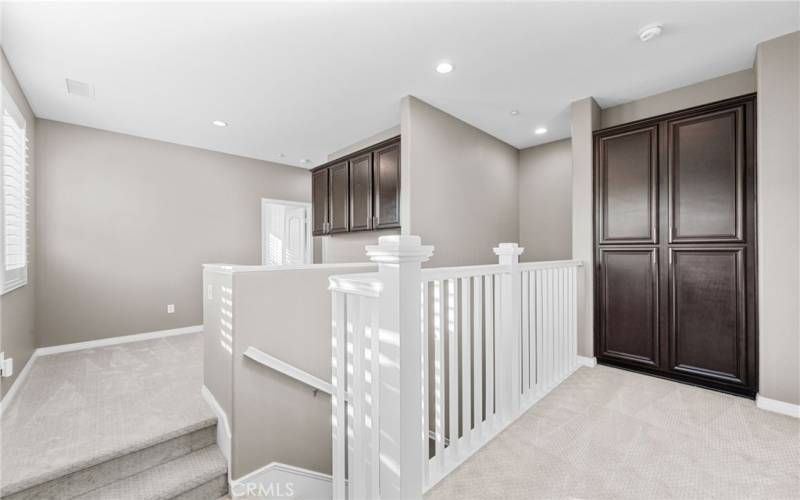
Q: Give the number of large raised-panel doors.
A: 4